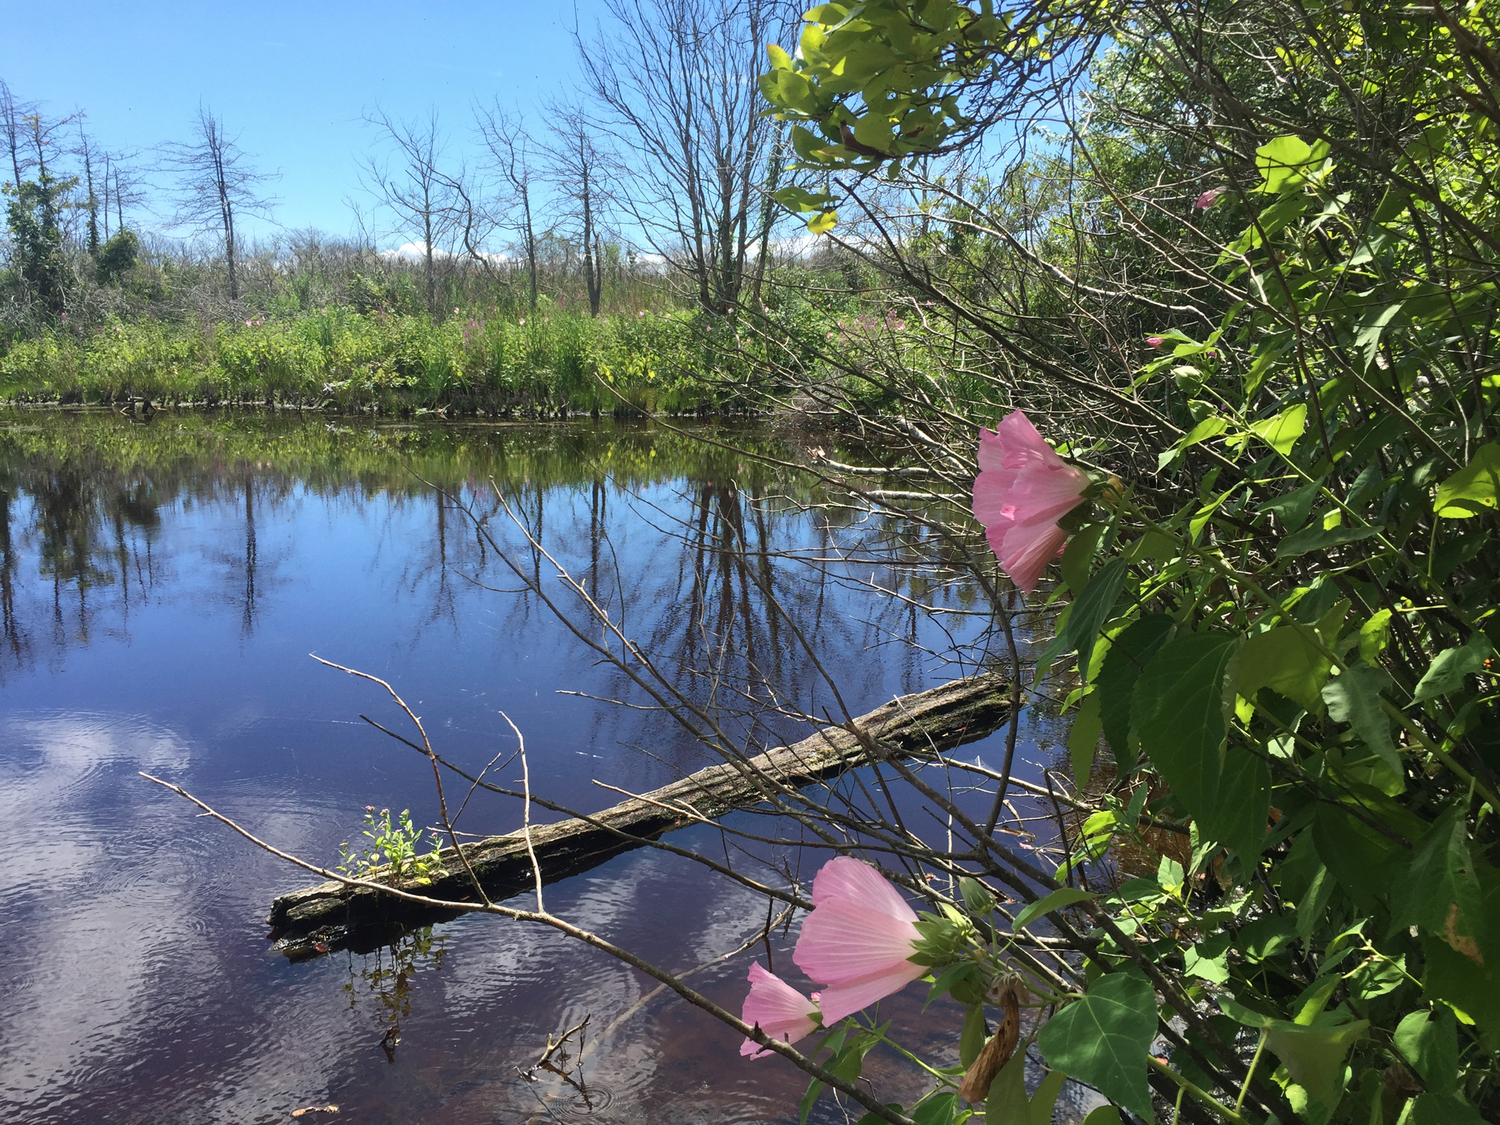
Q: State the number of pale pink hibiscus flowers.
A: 3